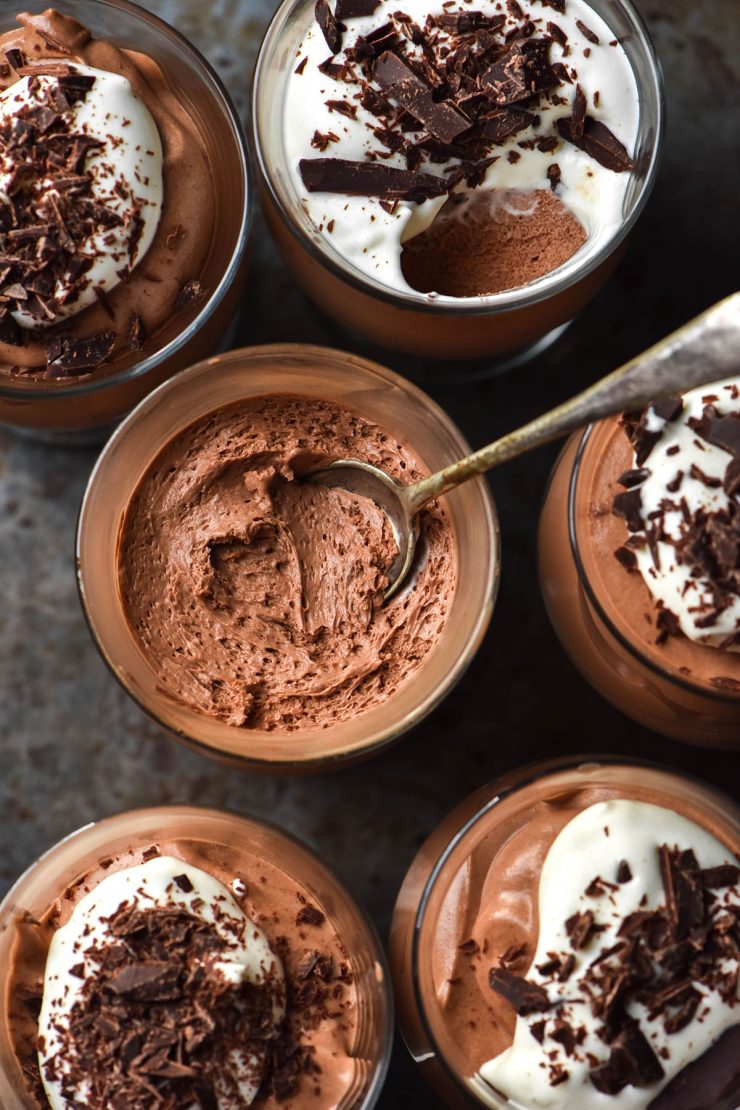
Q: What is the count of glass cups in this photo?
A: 6